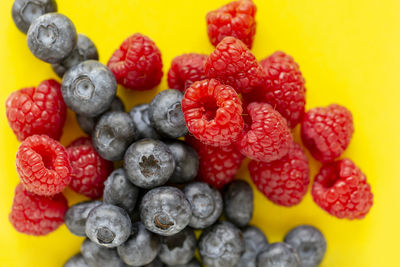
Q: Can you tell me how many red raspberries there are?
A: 15